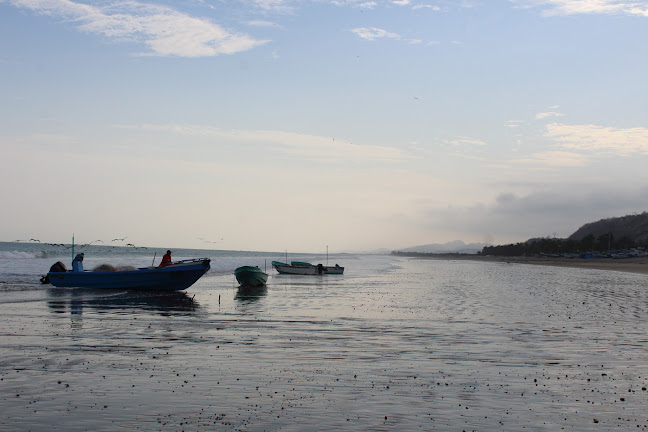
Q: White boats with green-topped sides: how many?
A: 2